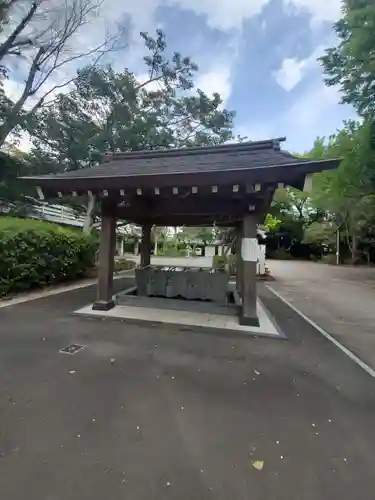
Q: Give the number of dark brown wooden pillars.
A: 4